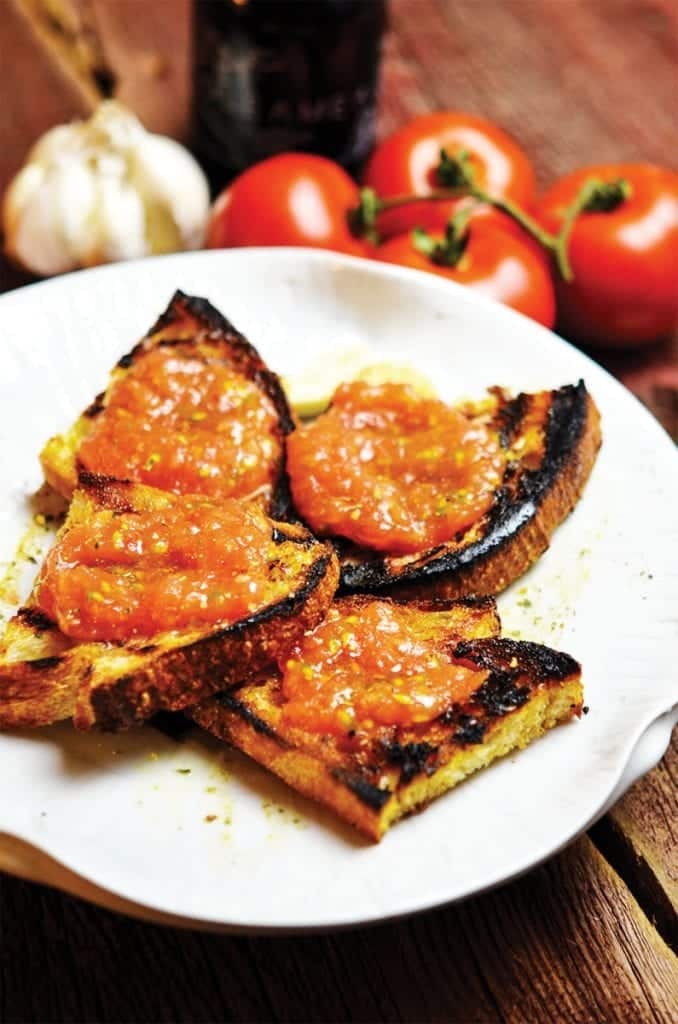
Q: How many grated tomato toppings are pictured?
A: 4